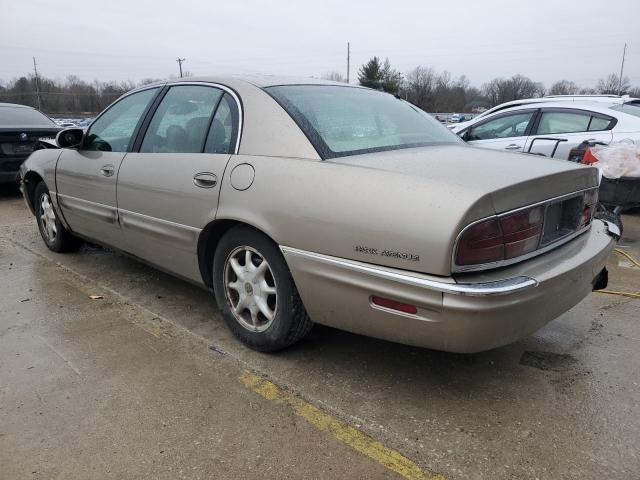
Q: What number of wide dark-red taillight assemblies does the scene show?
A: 1